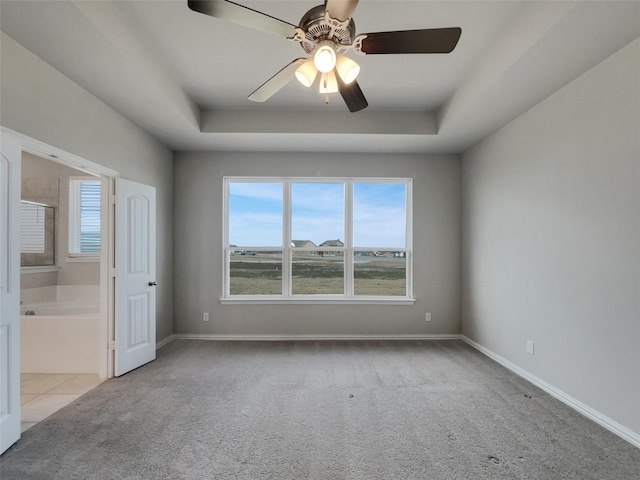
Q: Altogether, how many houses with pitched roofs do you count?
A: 2